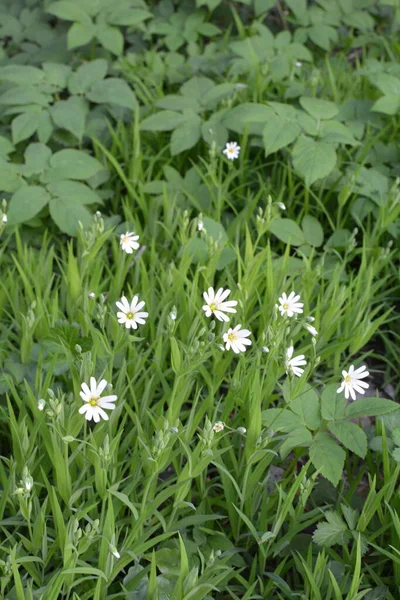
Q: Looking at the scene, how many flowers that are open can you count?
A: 9